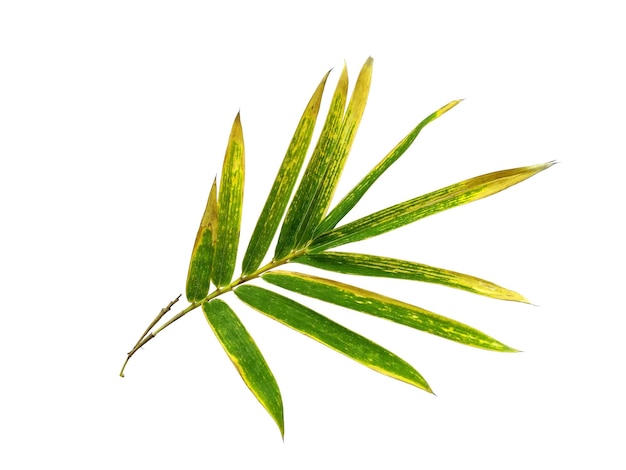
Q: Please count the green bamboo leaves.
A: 11